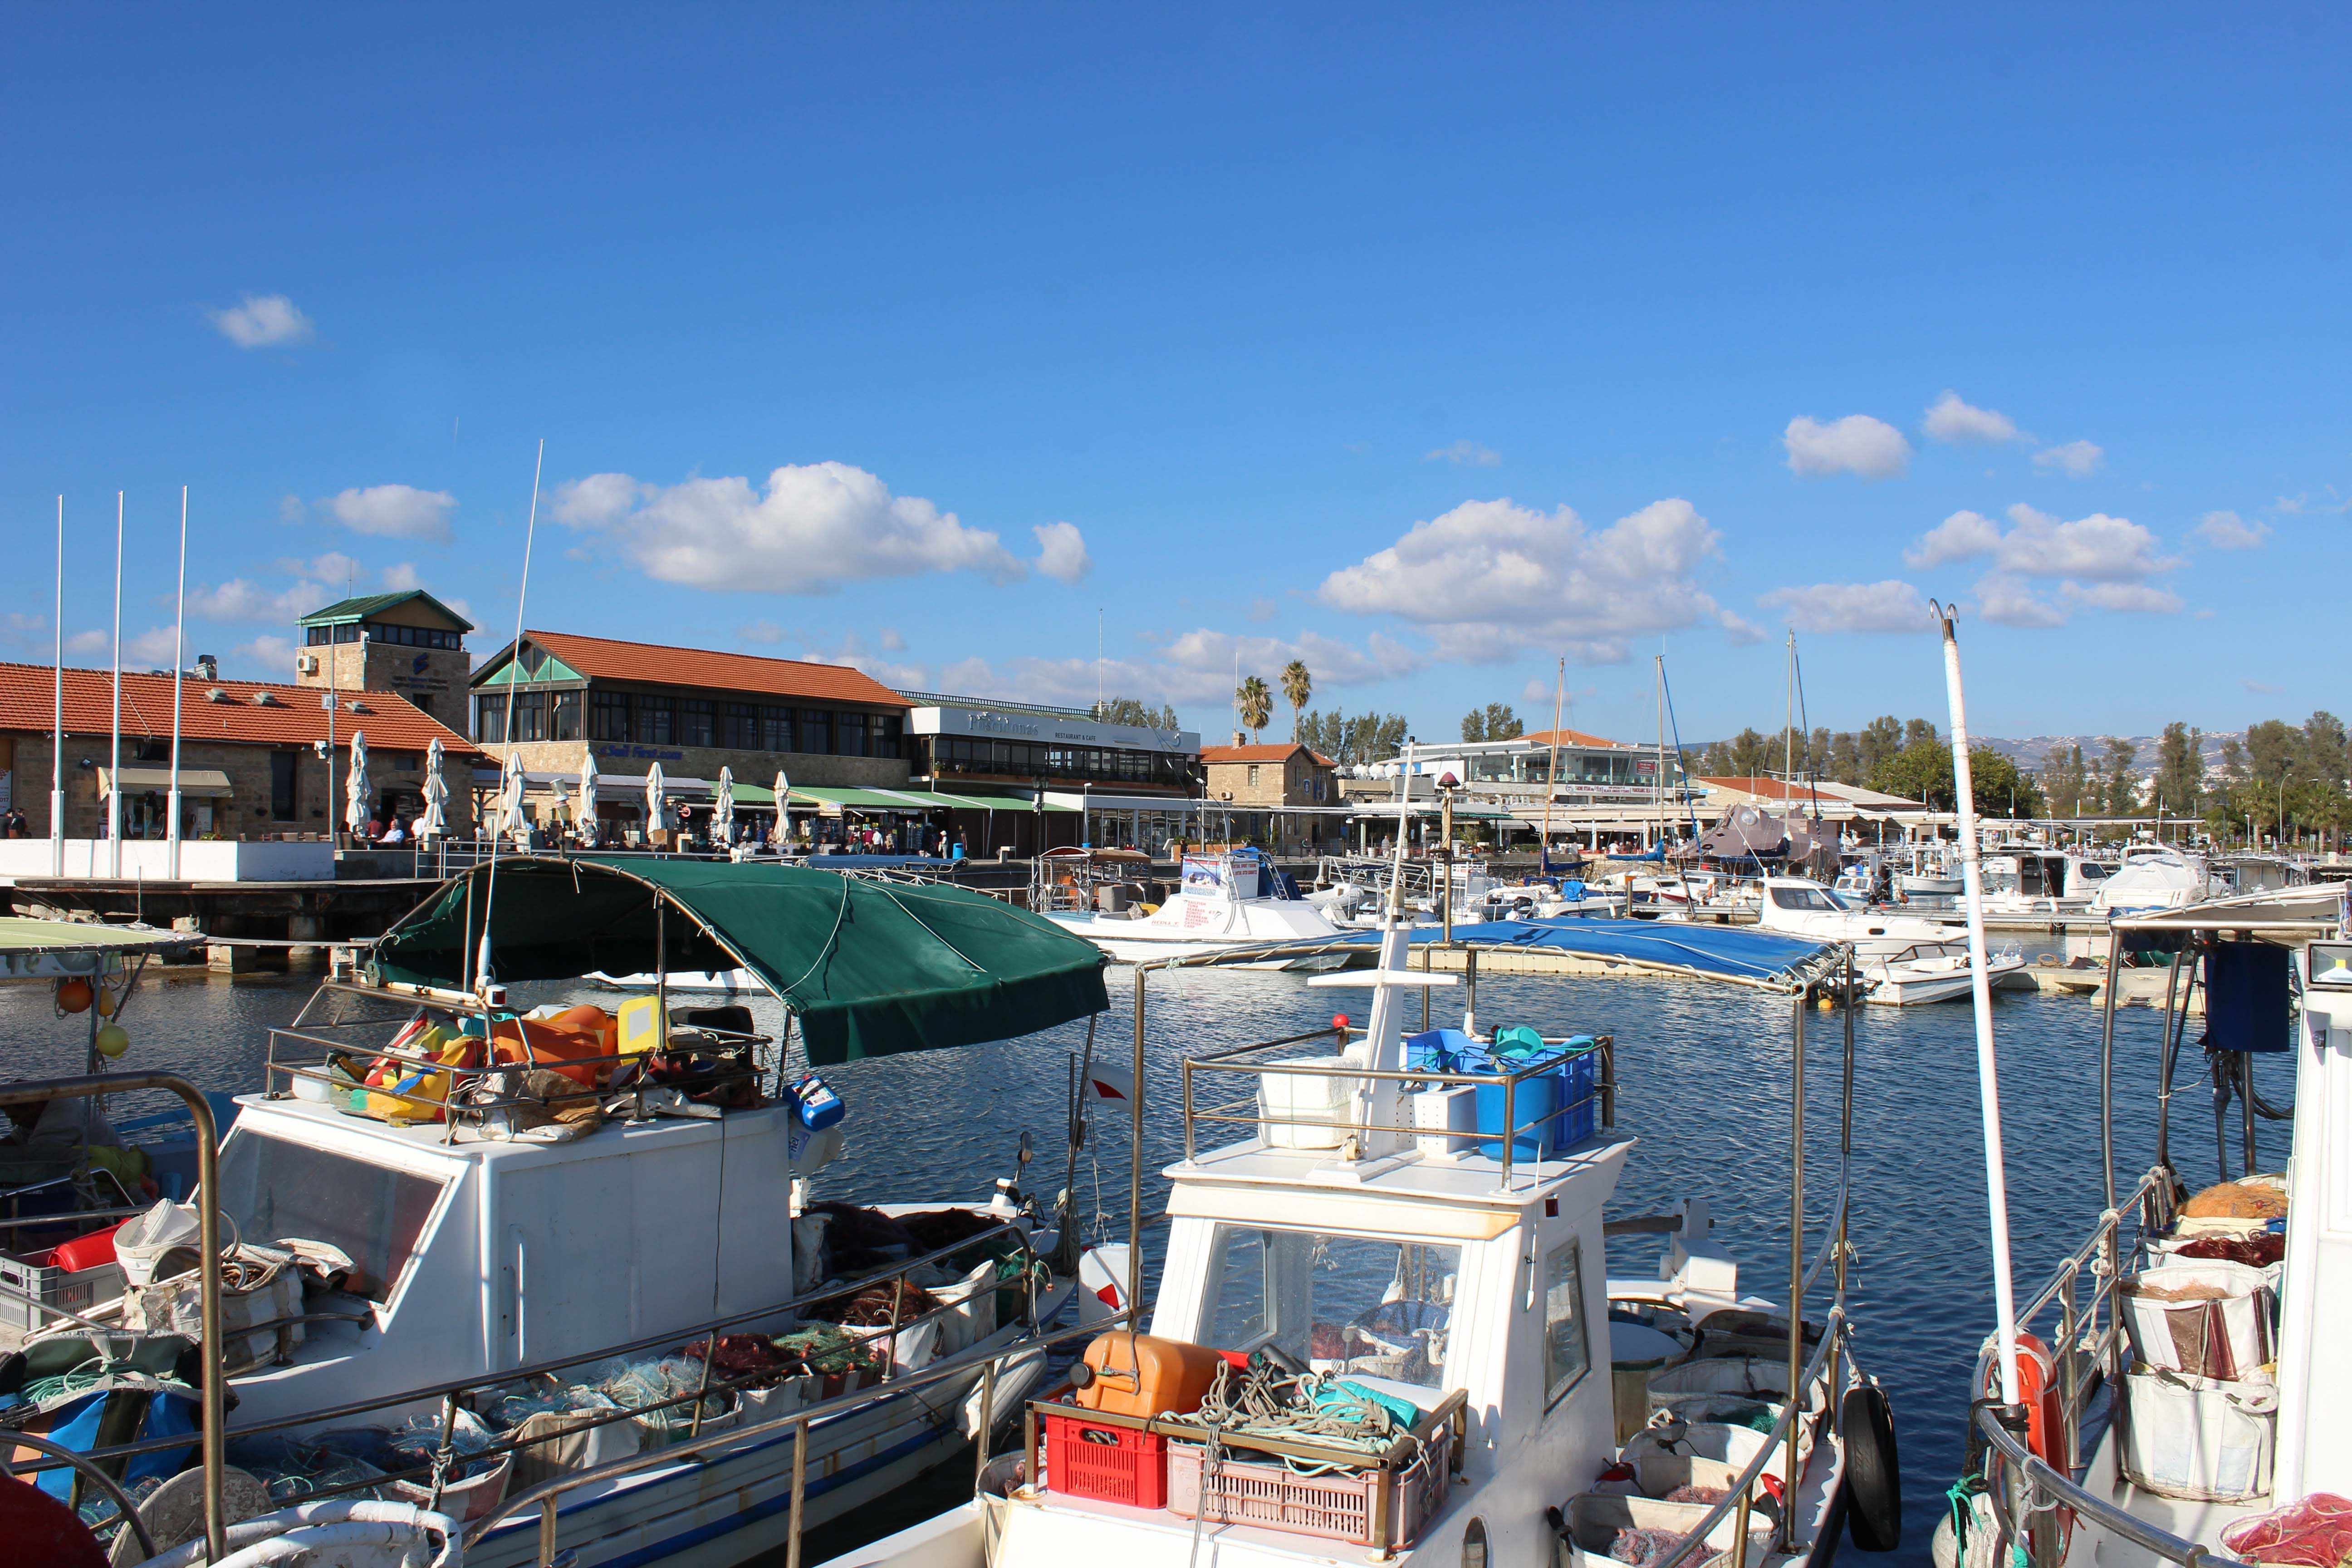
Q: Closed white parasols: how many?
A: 7